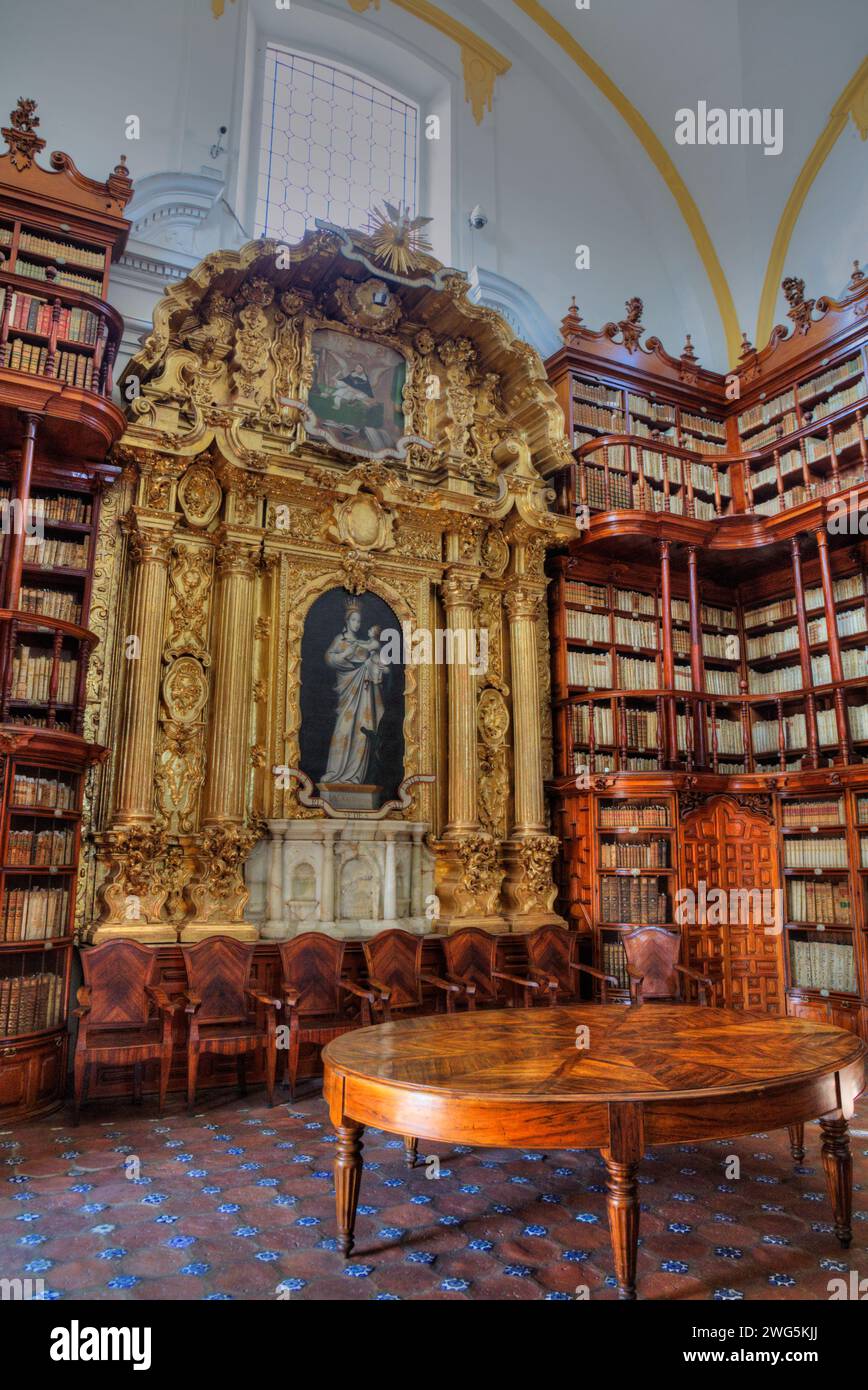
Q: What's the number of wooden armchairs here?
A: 7